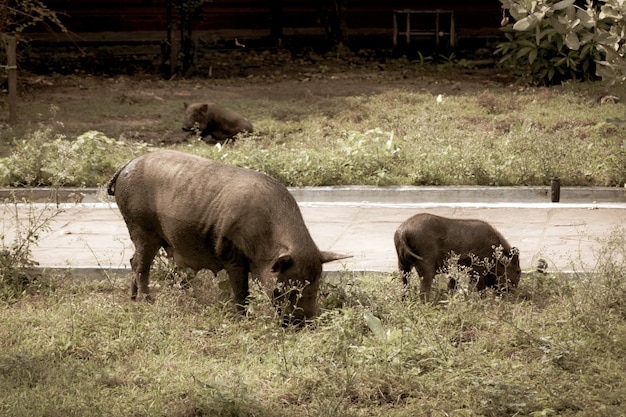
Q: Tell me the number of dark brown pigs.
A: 3